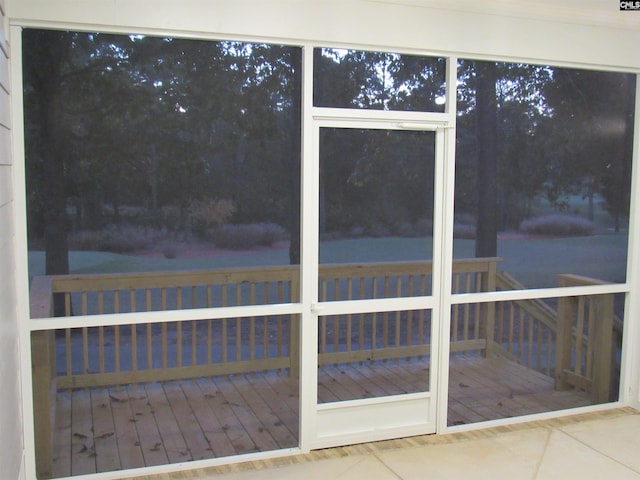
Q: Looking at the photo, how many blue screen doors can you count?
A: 0